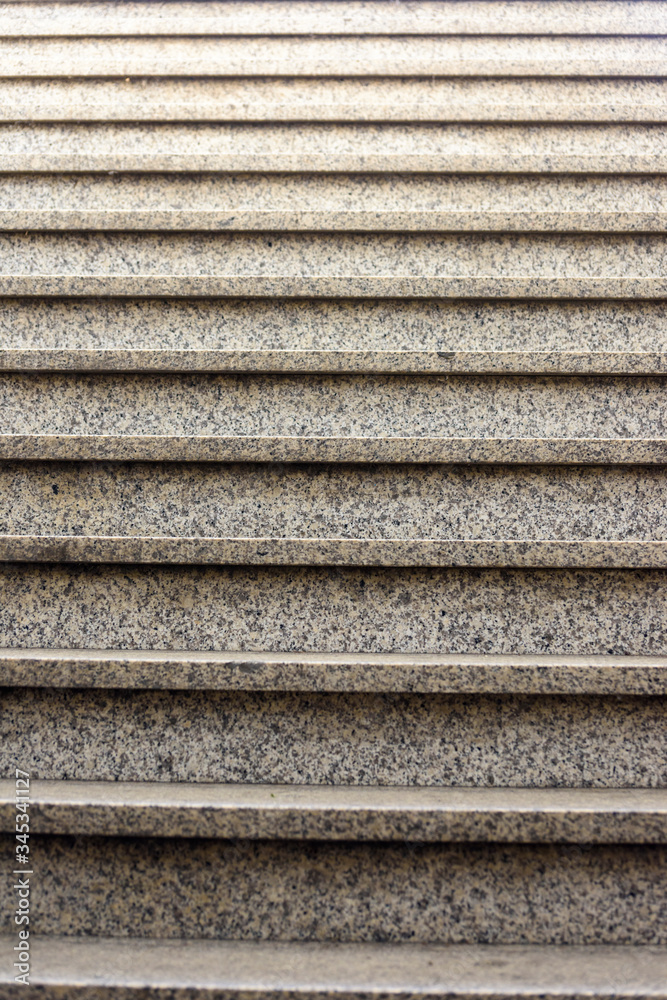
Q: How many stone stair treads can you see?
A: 12